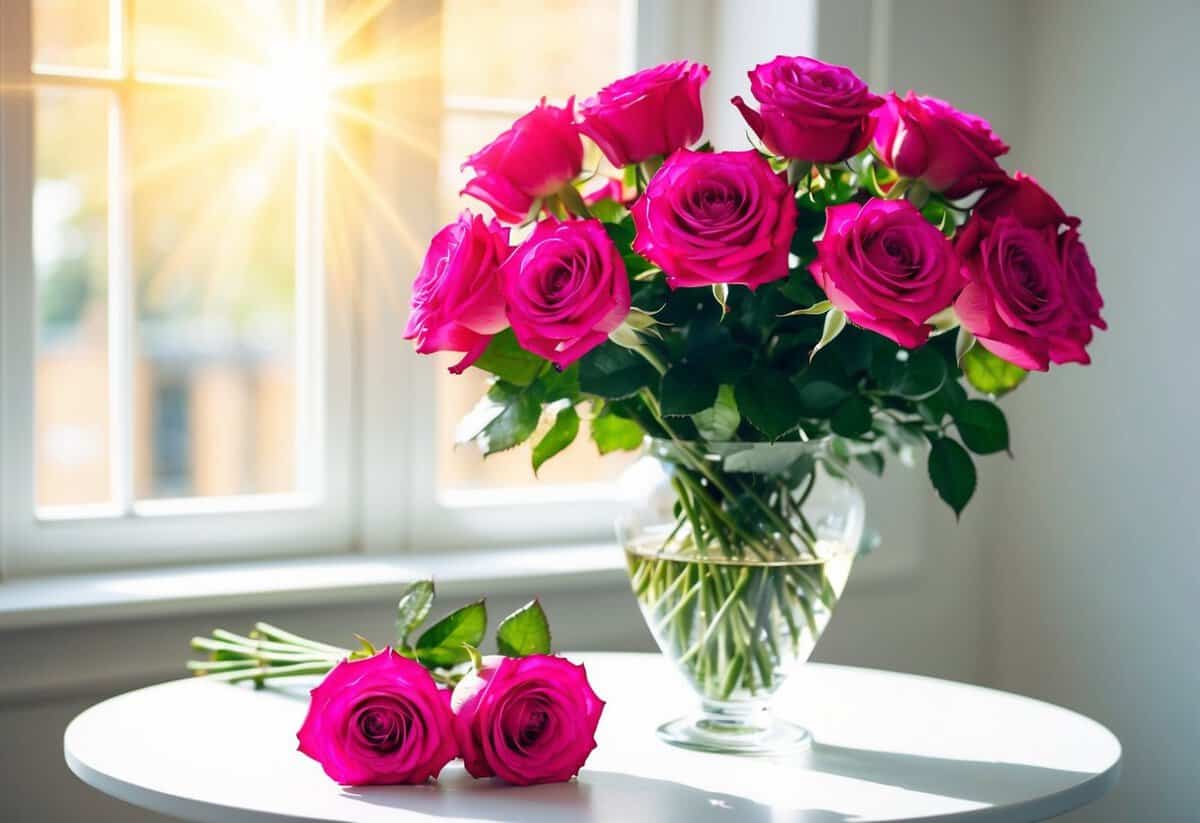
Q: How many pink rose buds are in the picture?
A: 12